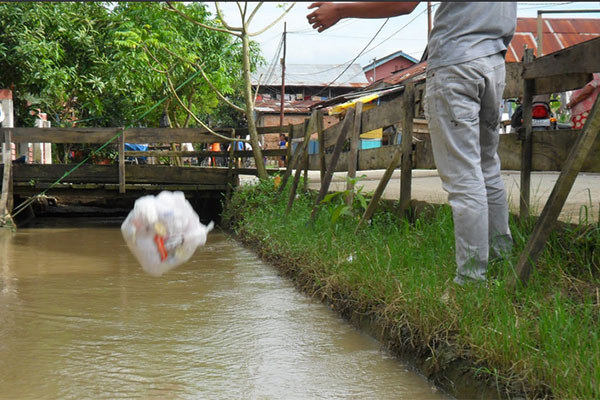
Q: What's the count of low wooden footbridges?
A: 1